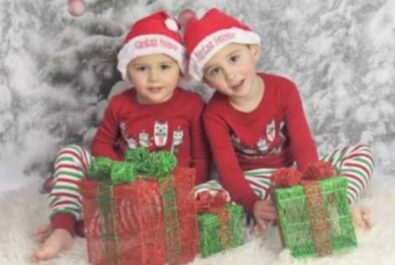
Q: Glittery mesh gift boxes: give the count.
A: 3